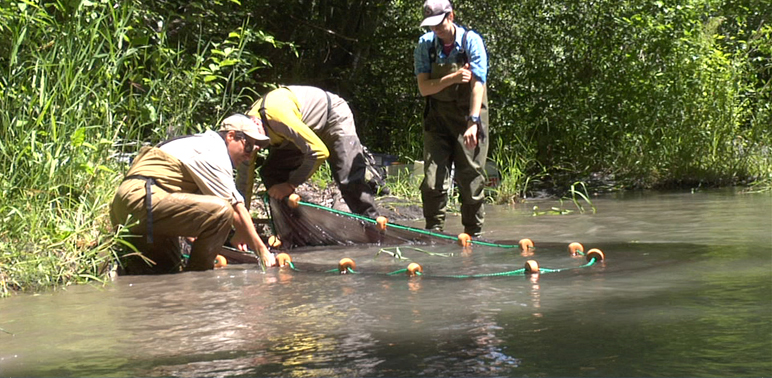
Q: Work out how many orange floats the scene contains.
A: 12